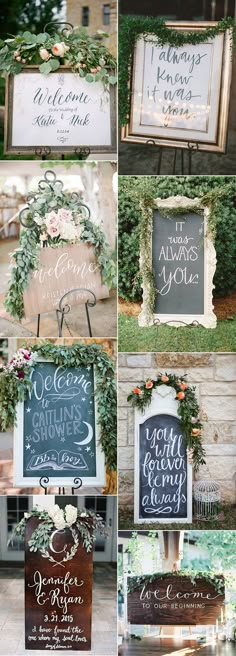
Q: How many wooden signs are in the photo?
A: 3